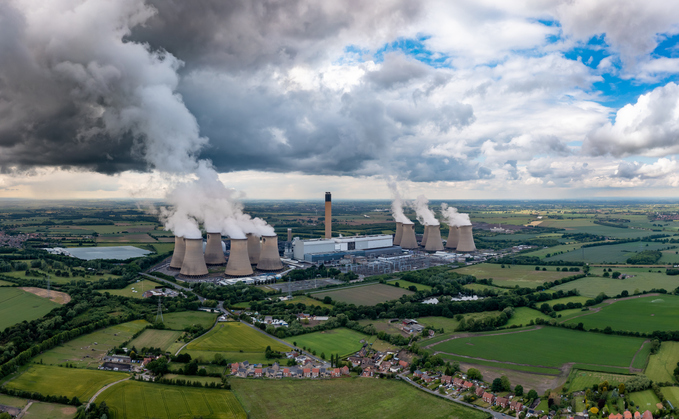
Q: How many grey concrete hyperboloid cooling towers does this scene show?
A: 12